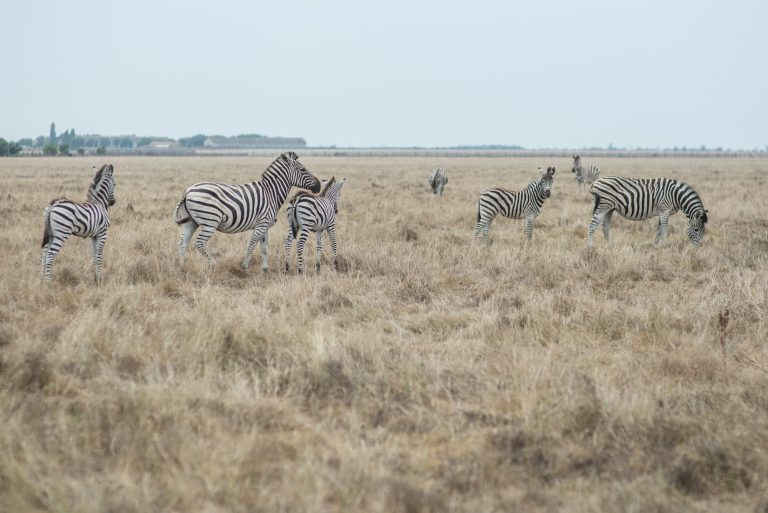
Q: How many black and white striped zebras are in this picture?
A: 7